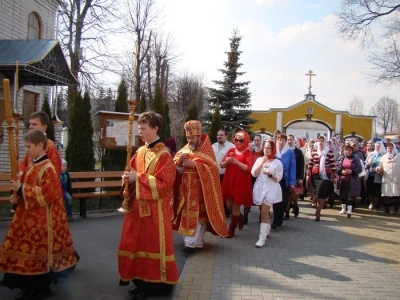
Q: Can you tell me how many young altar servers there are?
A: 3